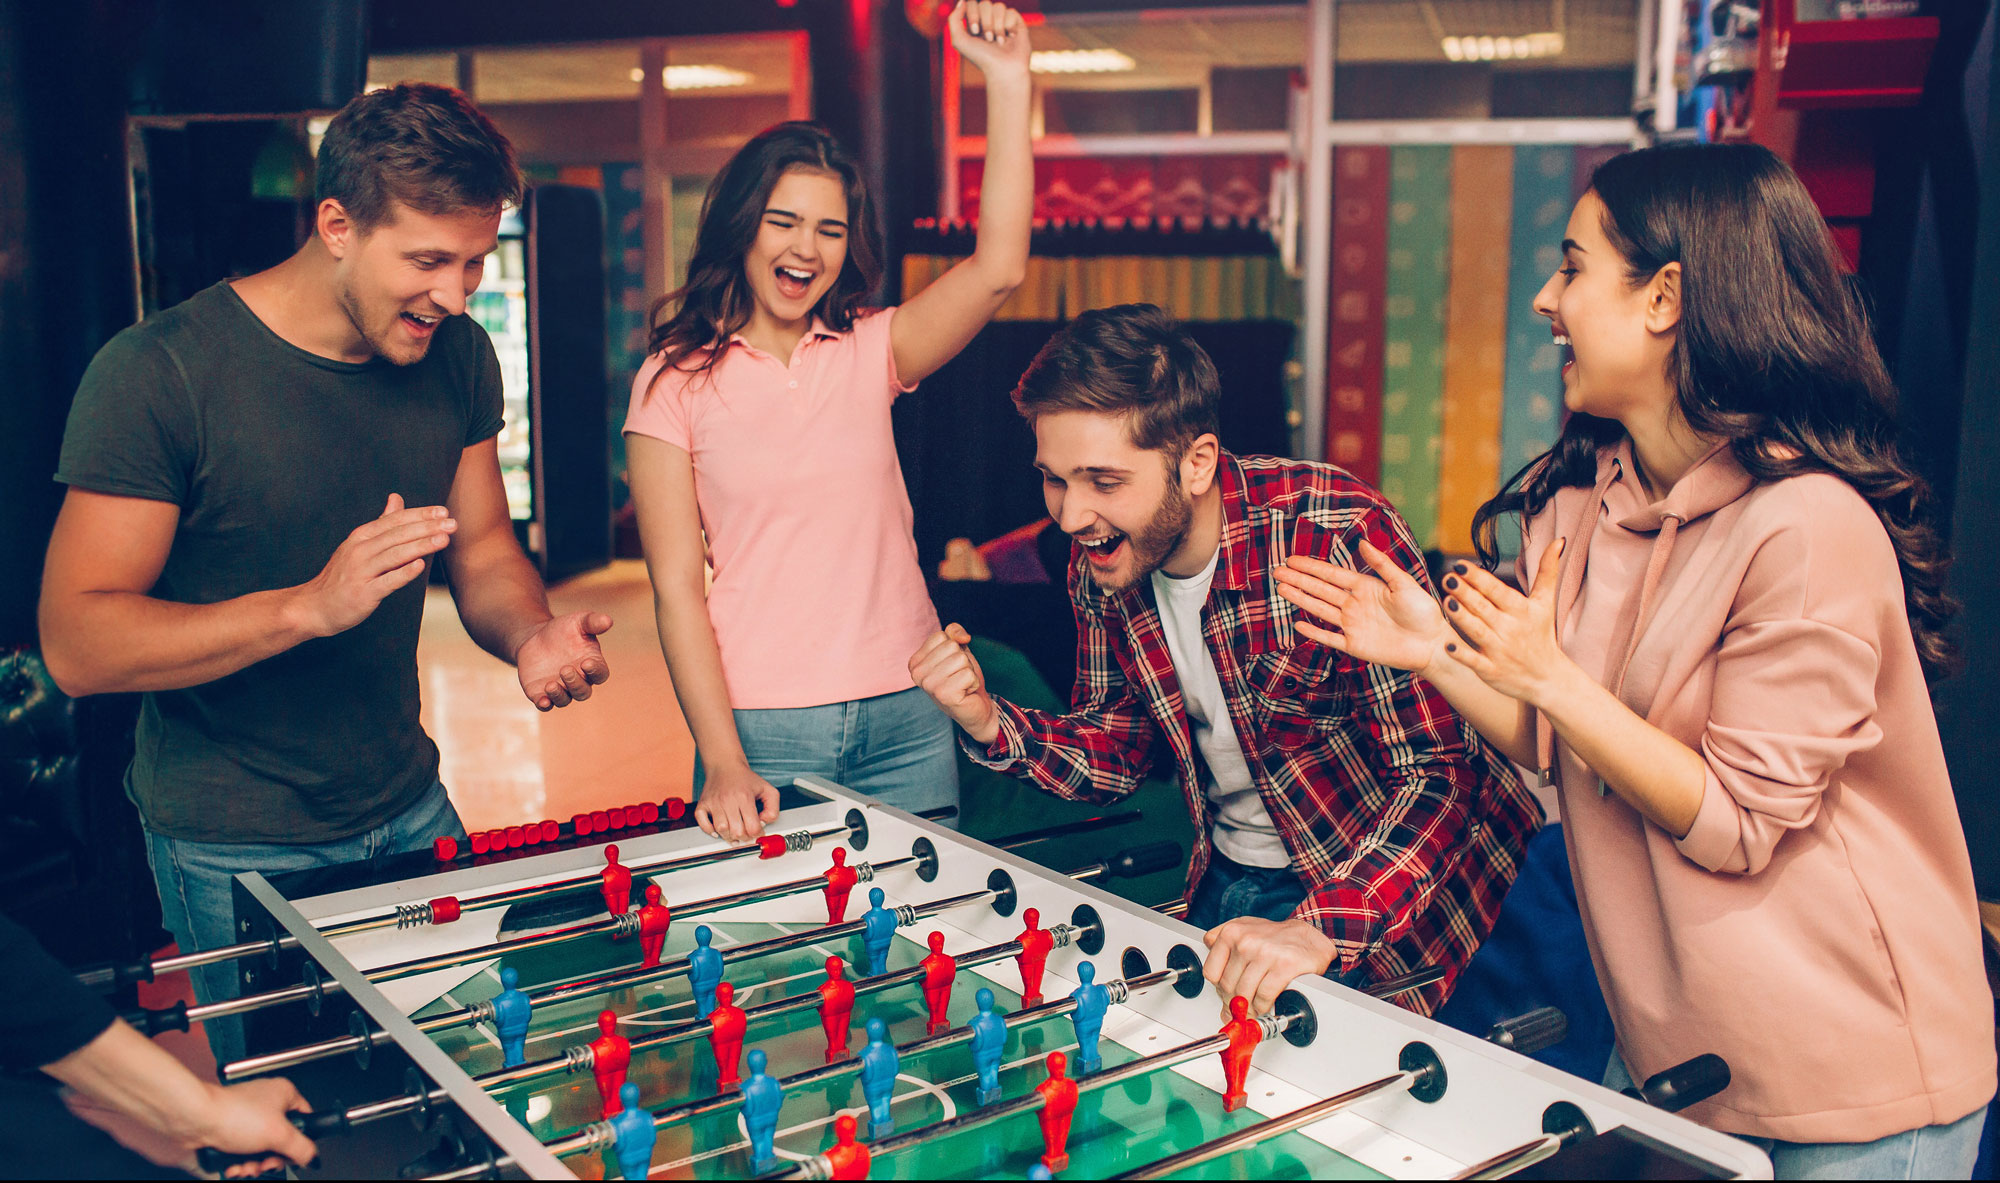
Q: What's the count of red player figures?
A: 11